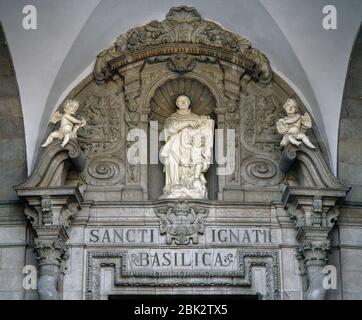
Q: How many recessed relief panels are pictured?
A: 2